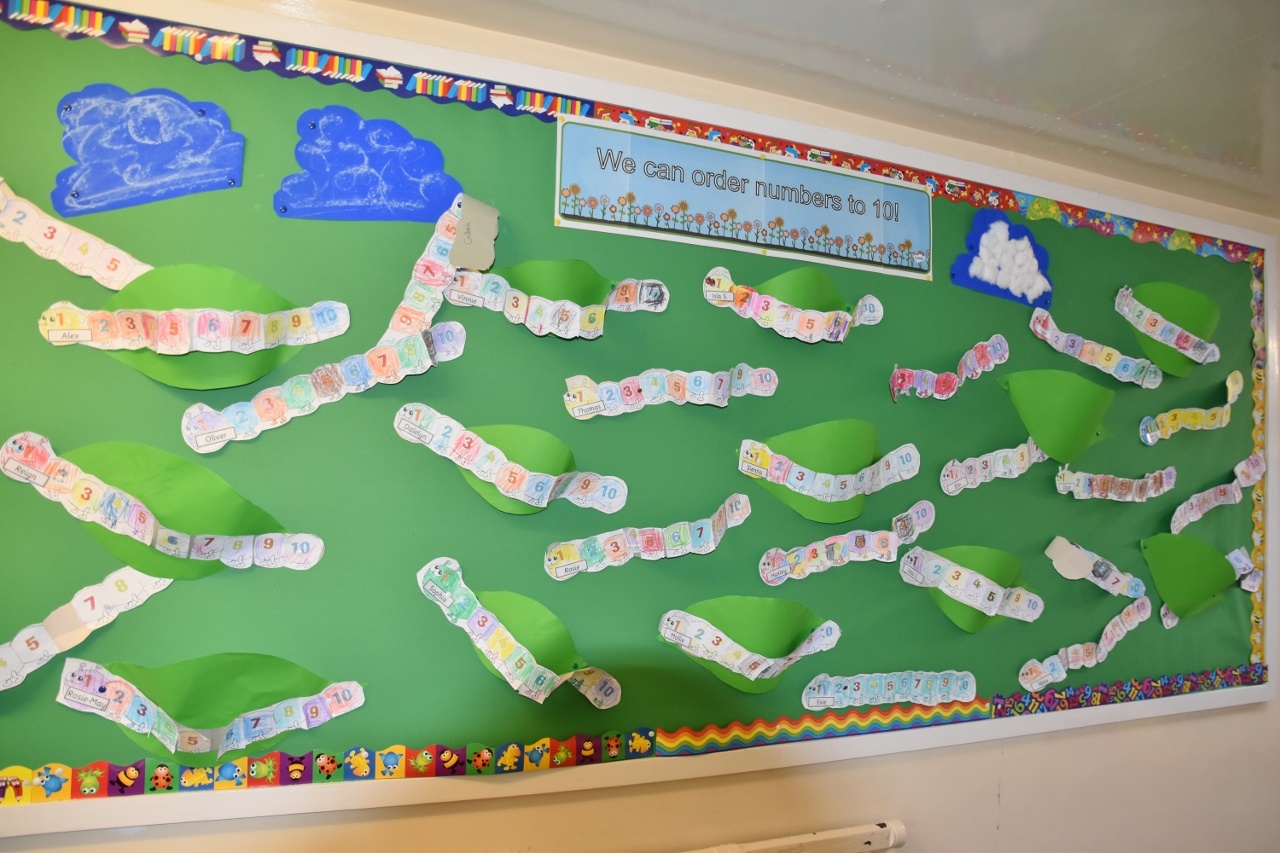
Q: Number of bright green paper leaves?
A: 13